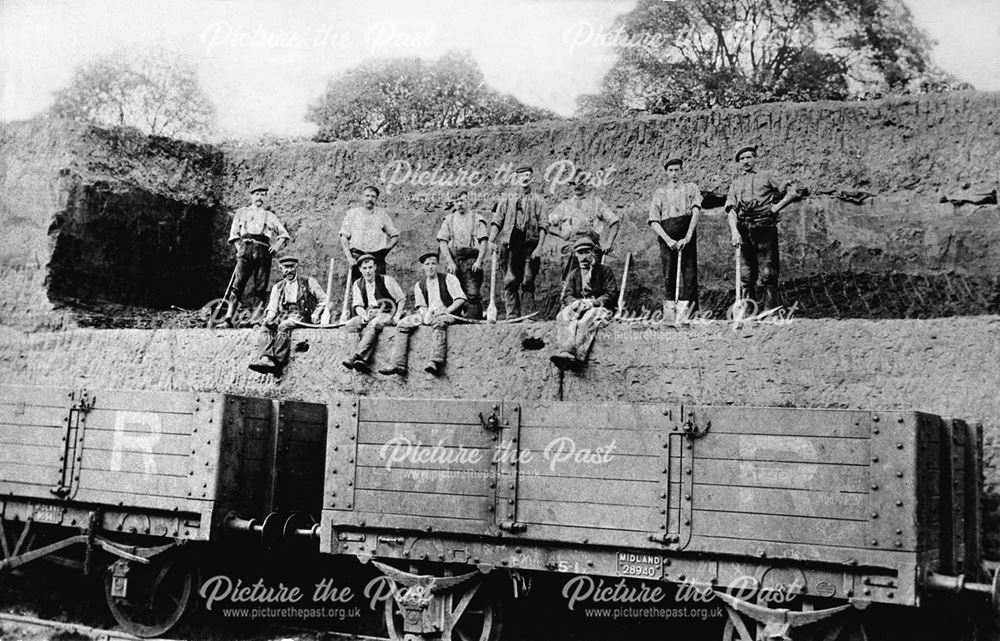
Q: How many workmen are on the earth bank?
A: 11